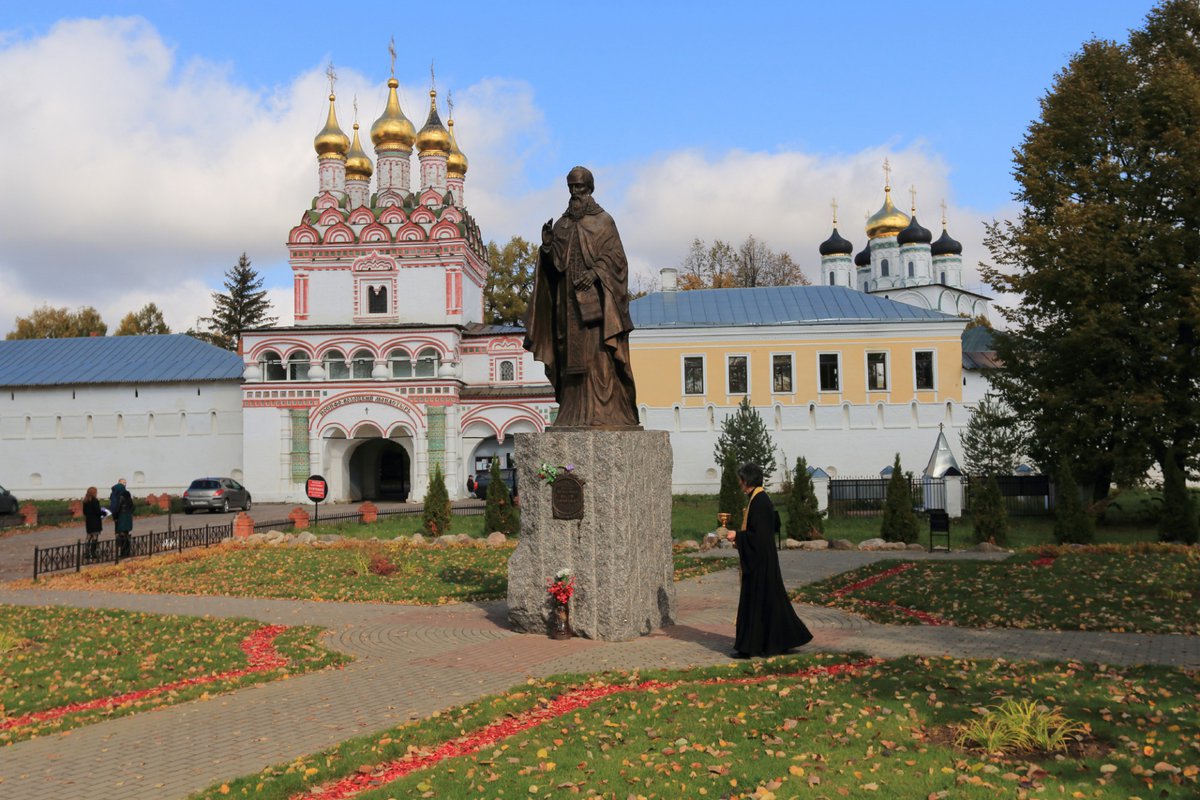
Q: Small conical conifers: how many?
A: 8